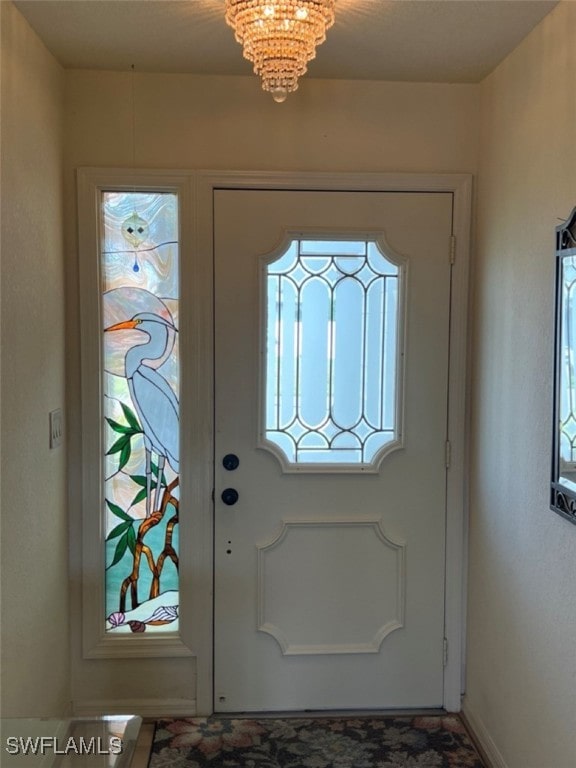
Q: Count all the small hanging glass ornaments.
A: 1